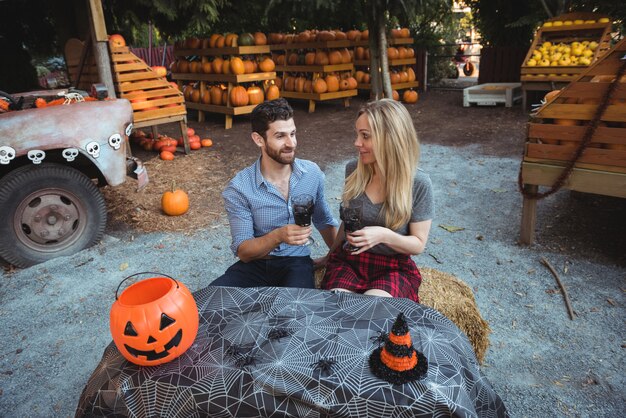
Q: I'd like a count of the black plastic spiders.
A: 5